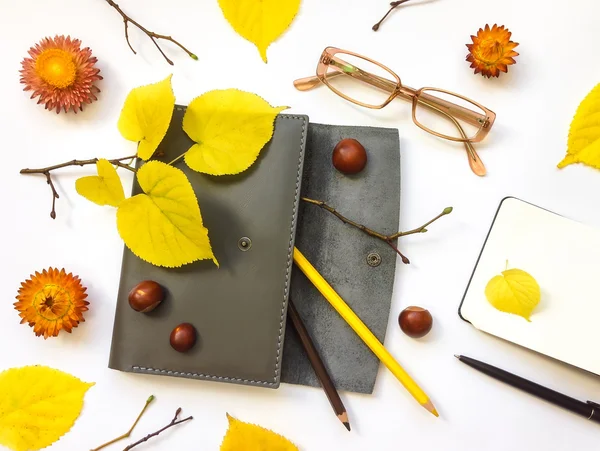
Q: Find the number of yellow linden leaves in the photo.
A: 9